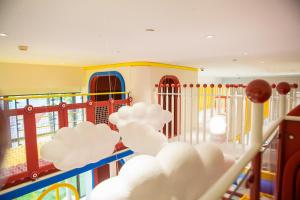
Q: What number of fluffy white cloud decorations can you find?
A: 4